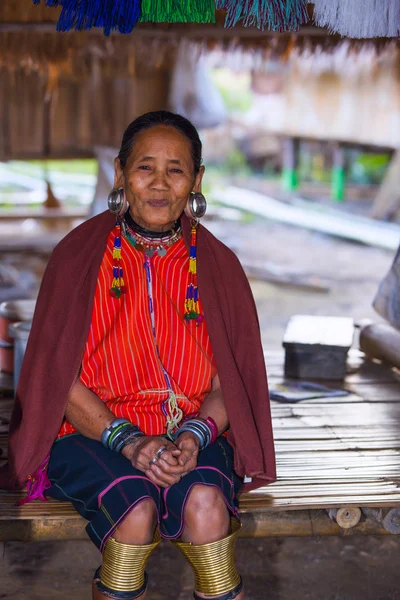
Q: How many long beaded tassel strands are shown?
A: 2